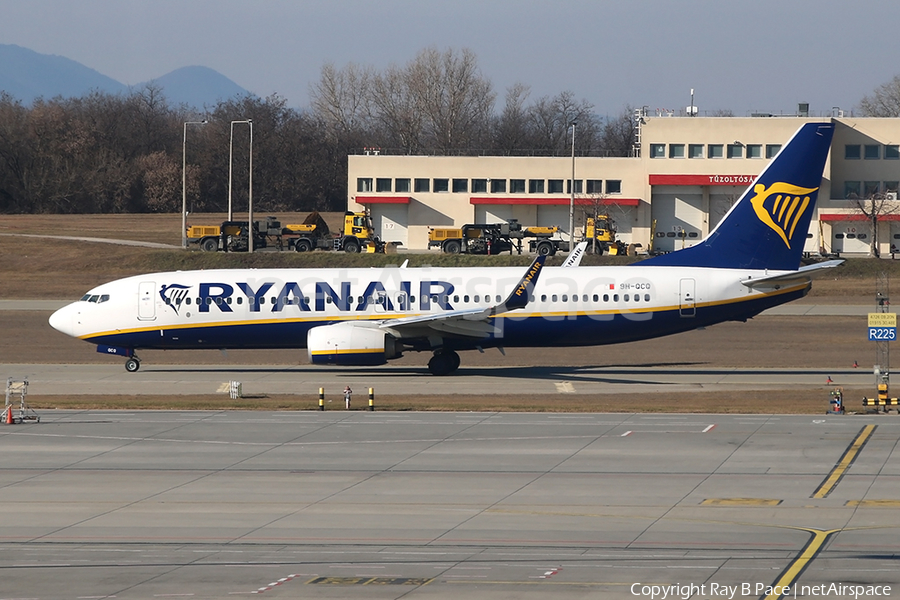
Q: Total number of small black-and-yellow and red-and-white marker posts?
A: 3